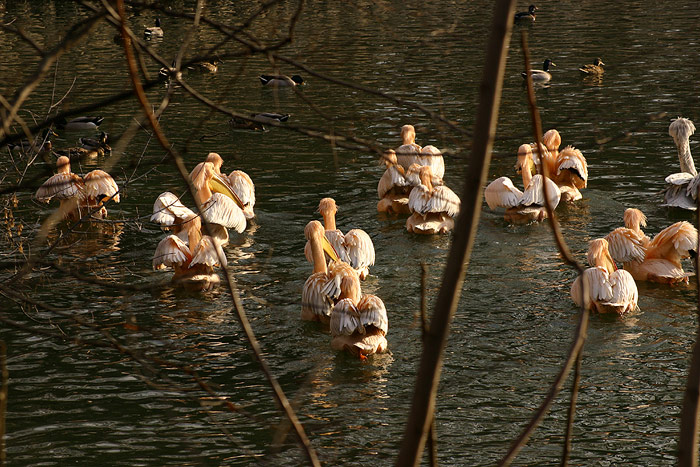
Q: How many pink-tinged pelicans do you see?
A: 14